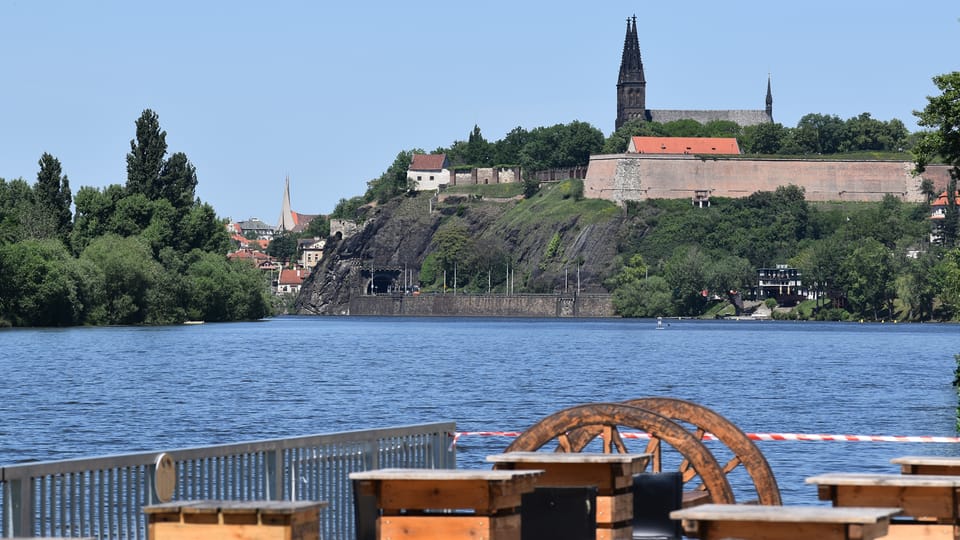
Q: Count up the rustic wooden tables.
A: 6